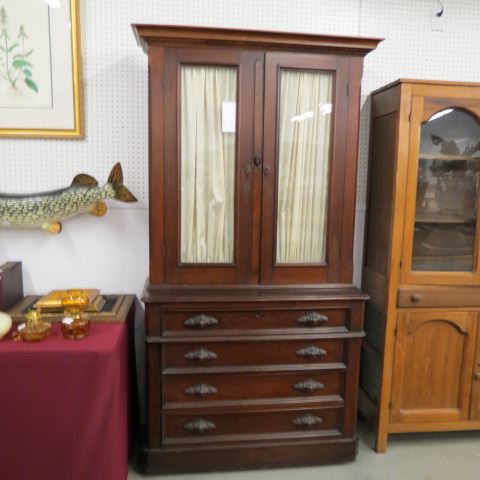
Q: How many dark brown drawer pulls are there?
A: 8